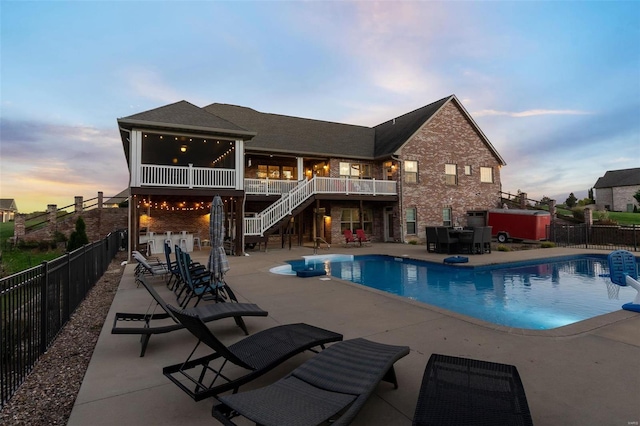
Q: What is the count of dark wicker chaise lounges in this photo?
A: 4